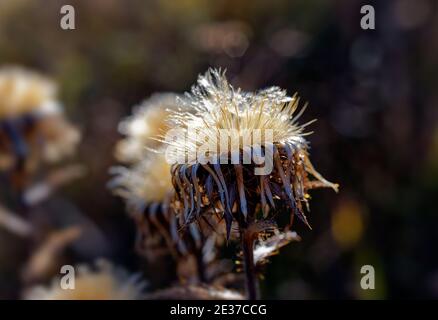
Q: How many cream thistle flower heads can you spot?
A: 5